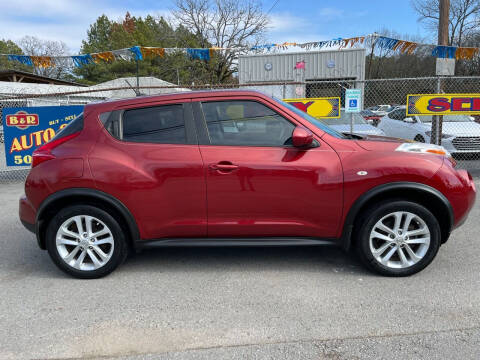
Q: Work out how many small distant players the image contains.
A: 0